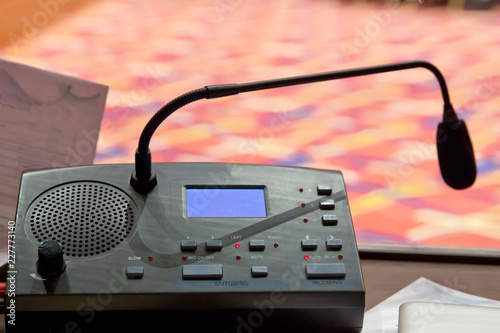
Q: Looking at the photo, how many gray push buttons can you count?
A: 12